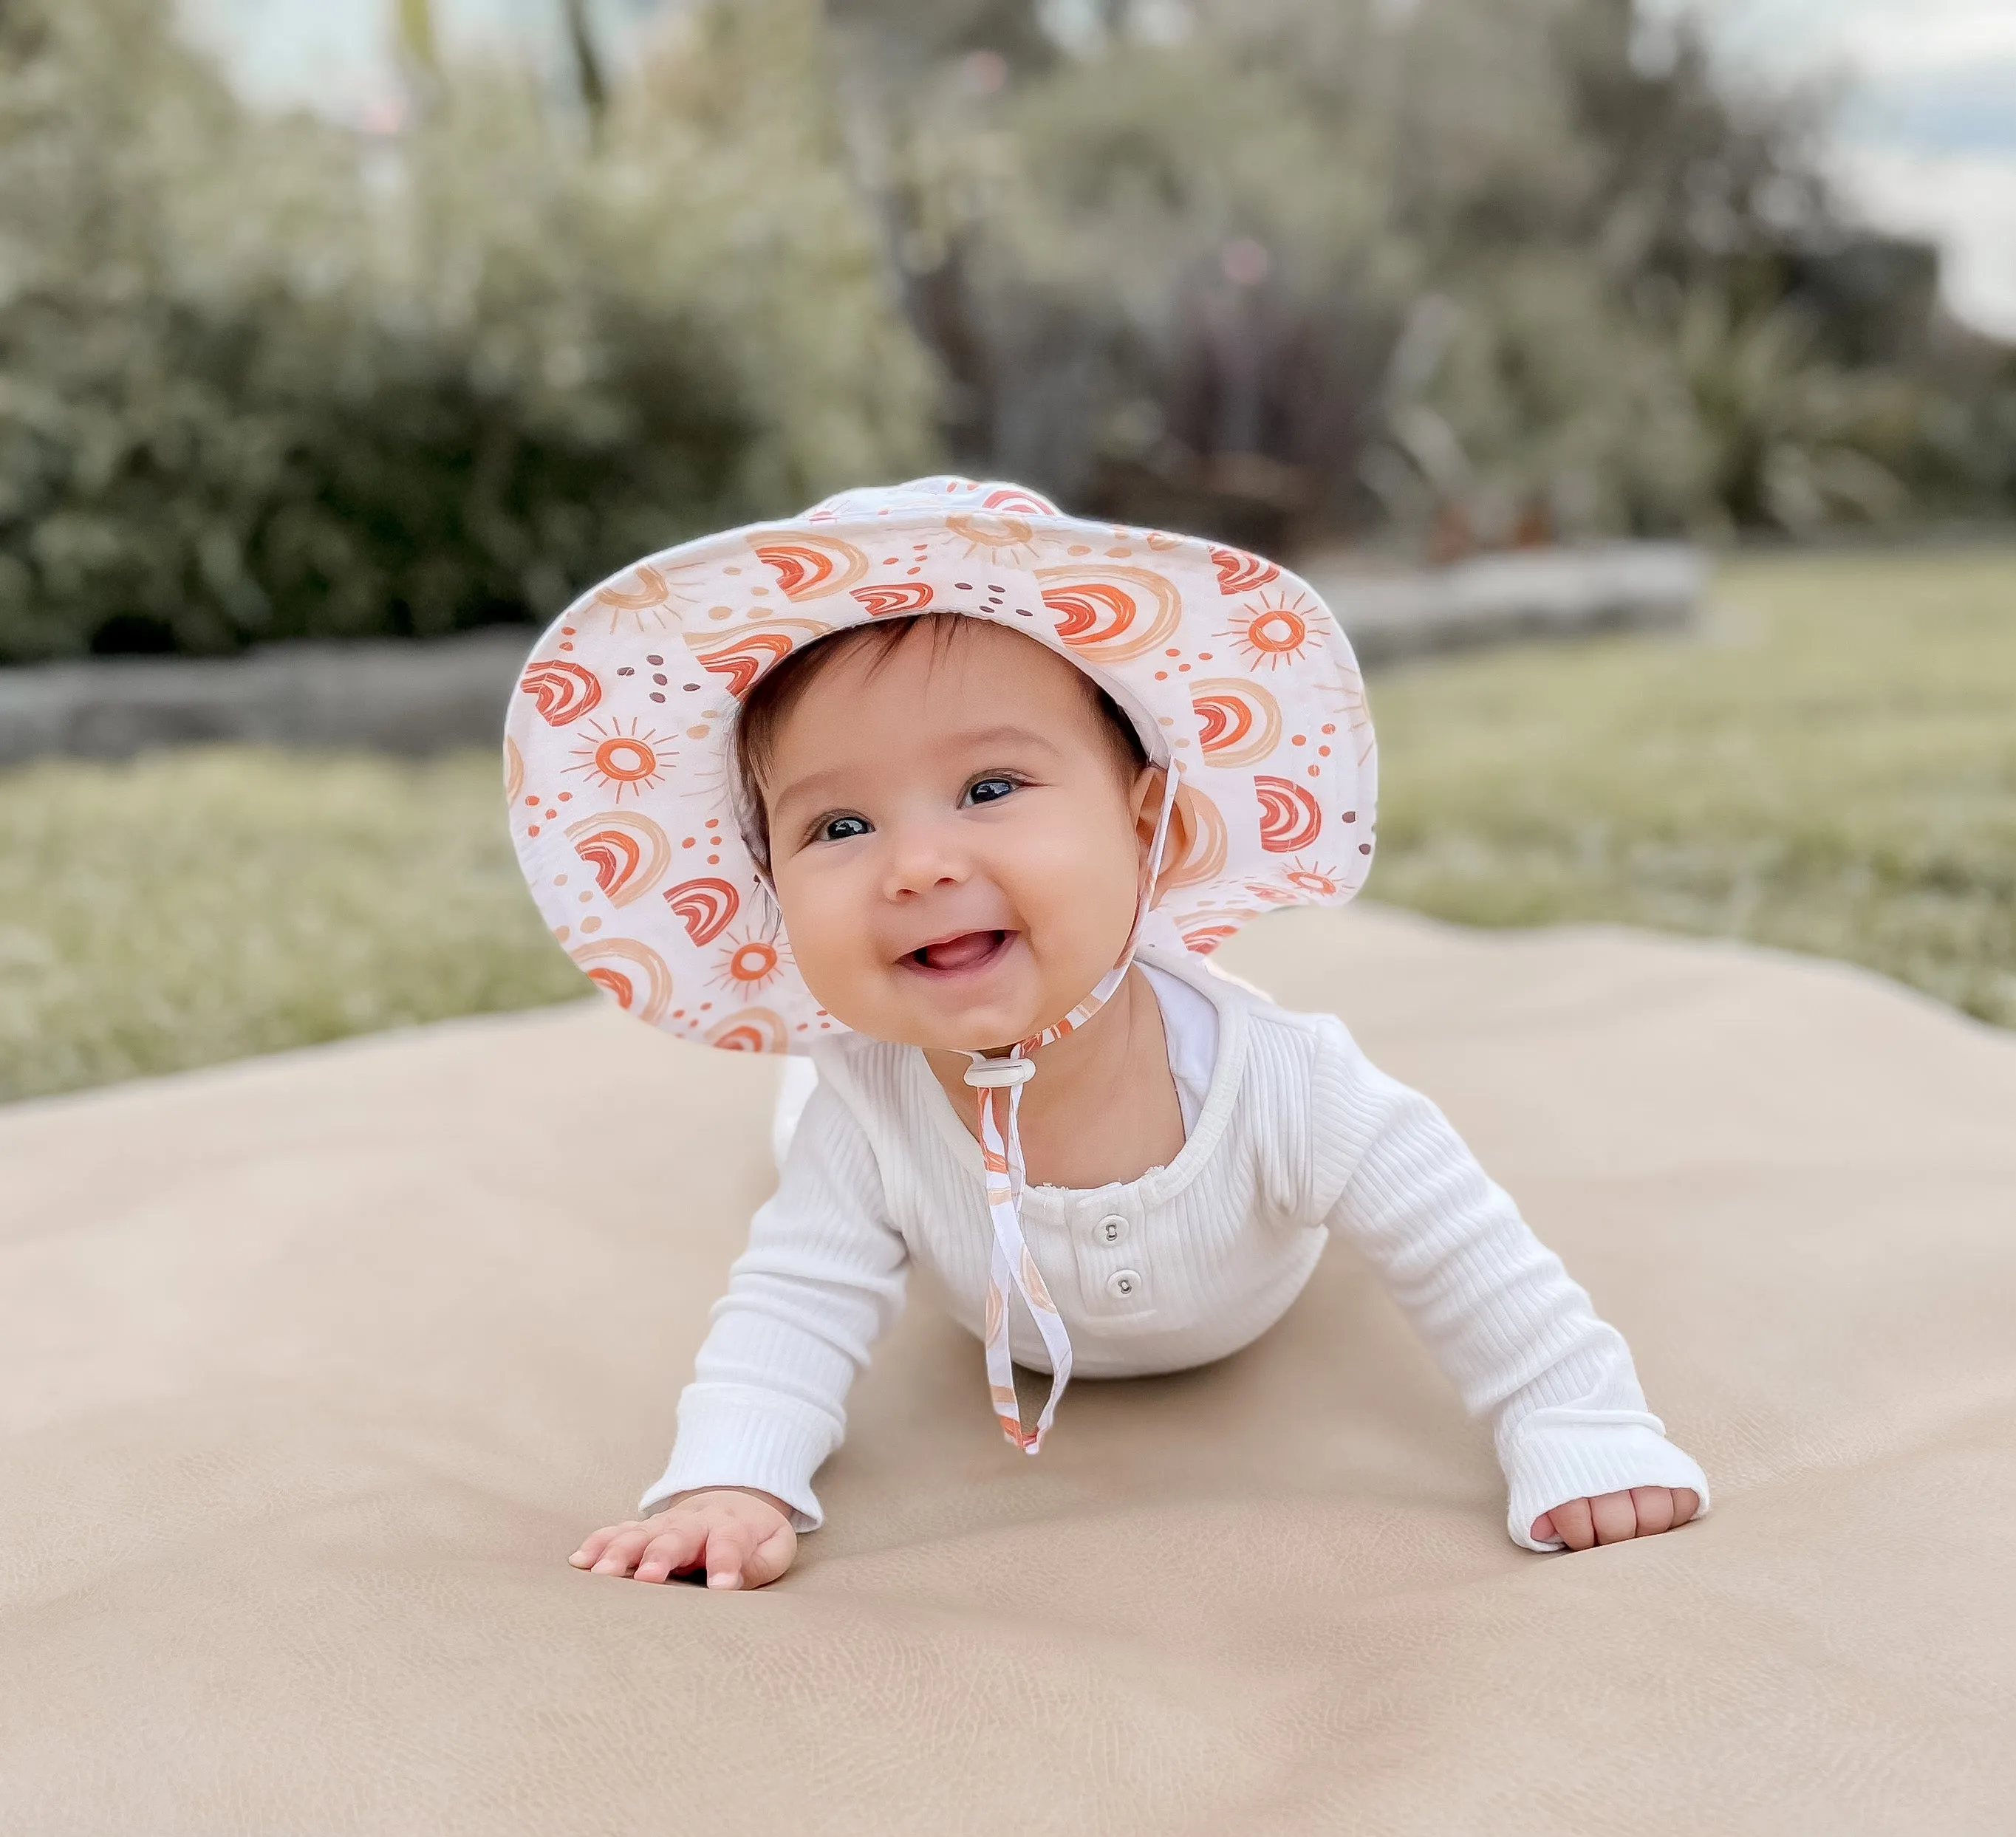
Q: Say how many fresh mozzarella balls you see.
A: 0